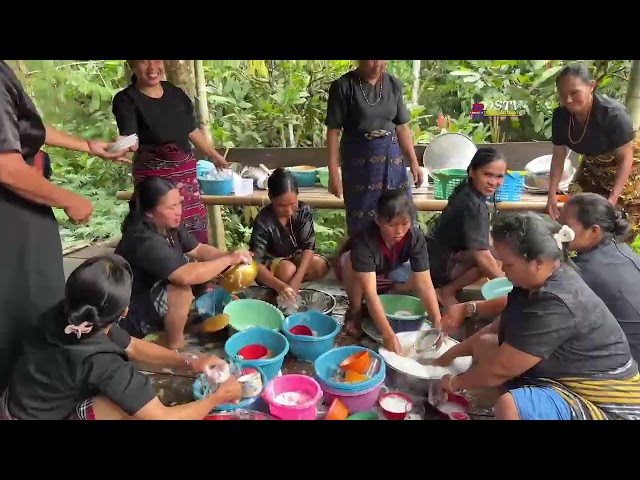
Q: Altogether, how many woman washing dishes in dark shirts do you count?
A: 7